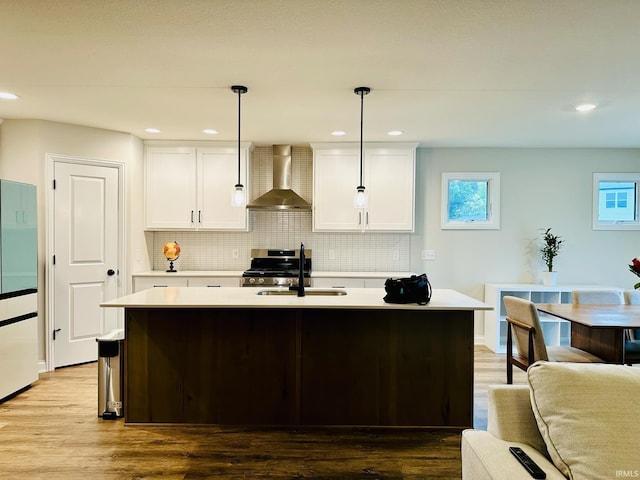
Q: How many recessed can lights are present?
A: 6